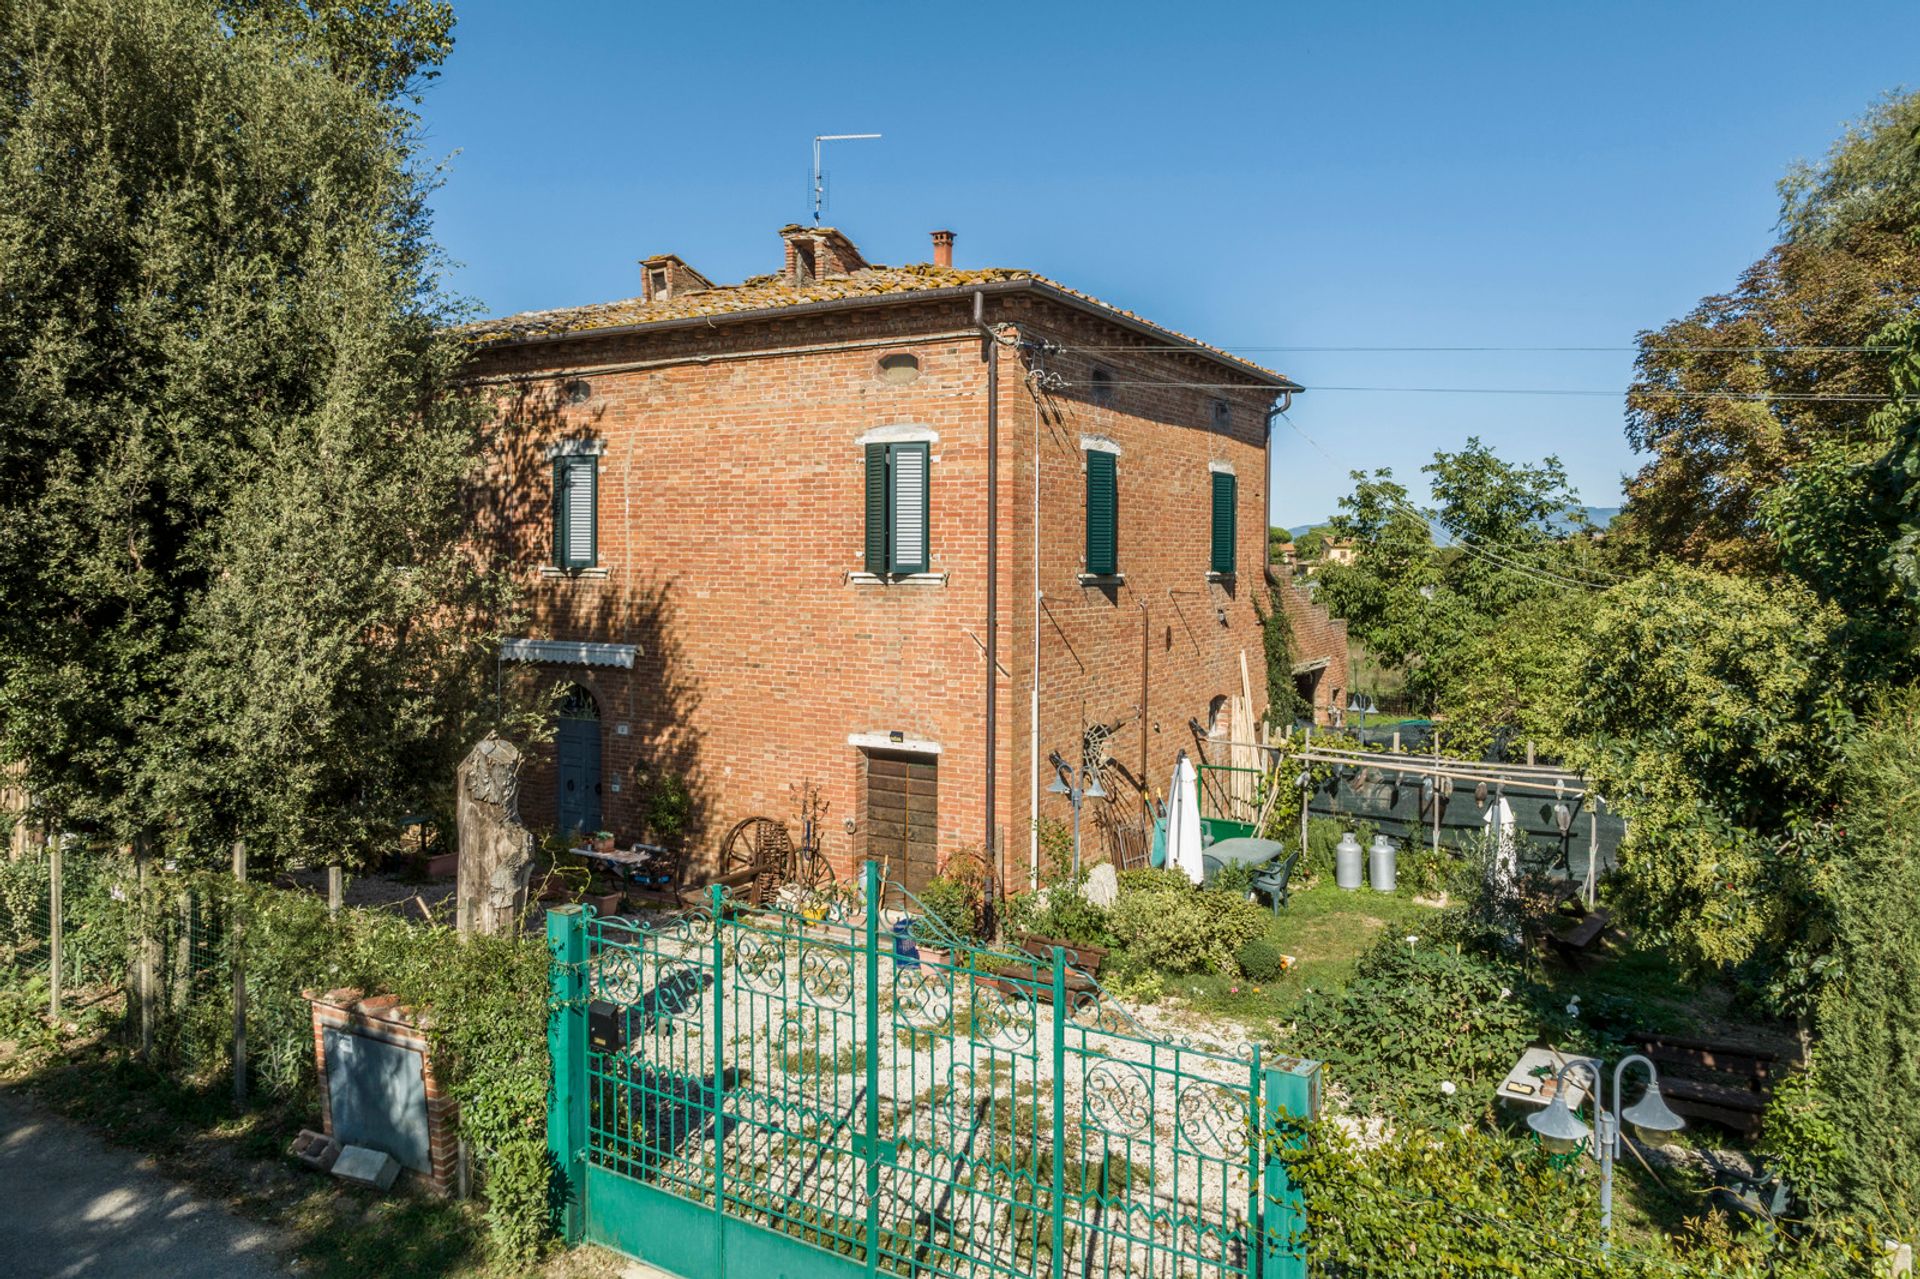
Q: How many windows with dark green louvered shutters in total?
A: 4